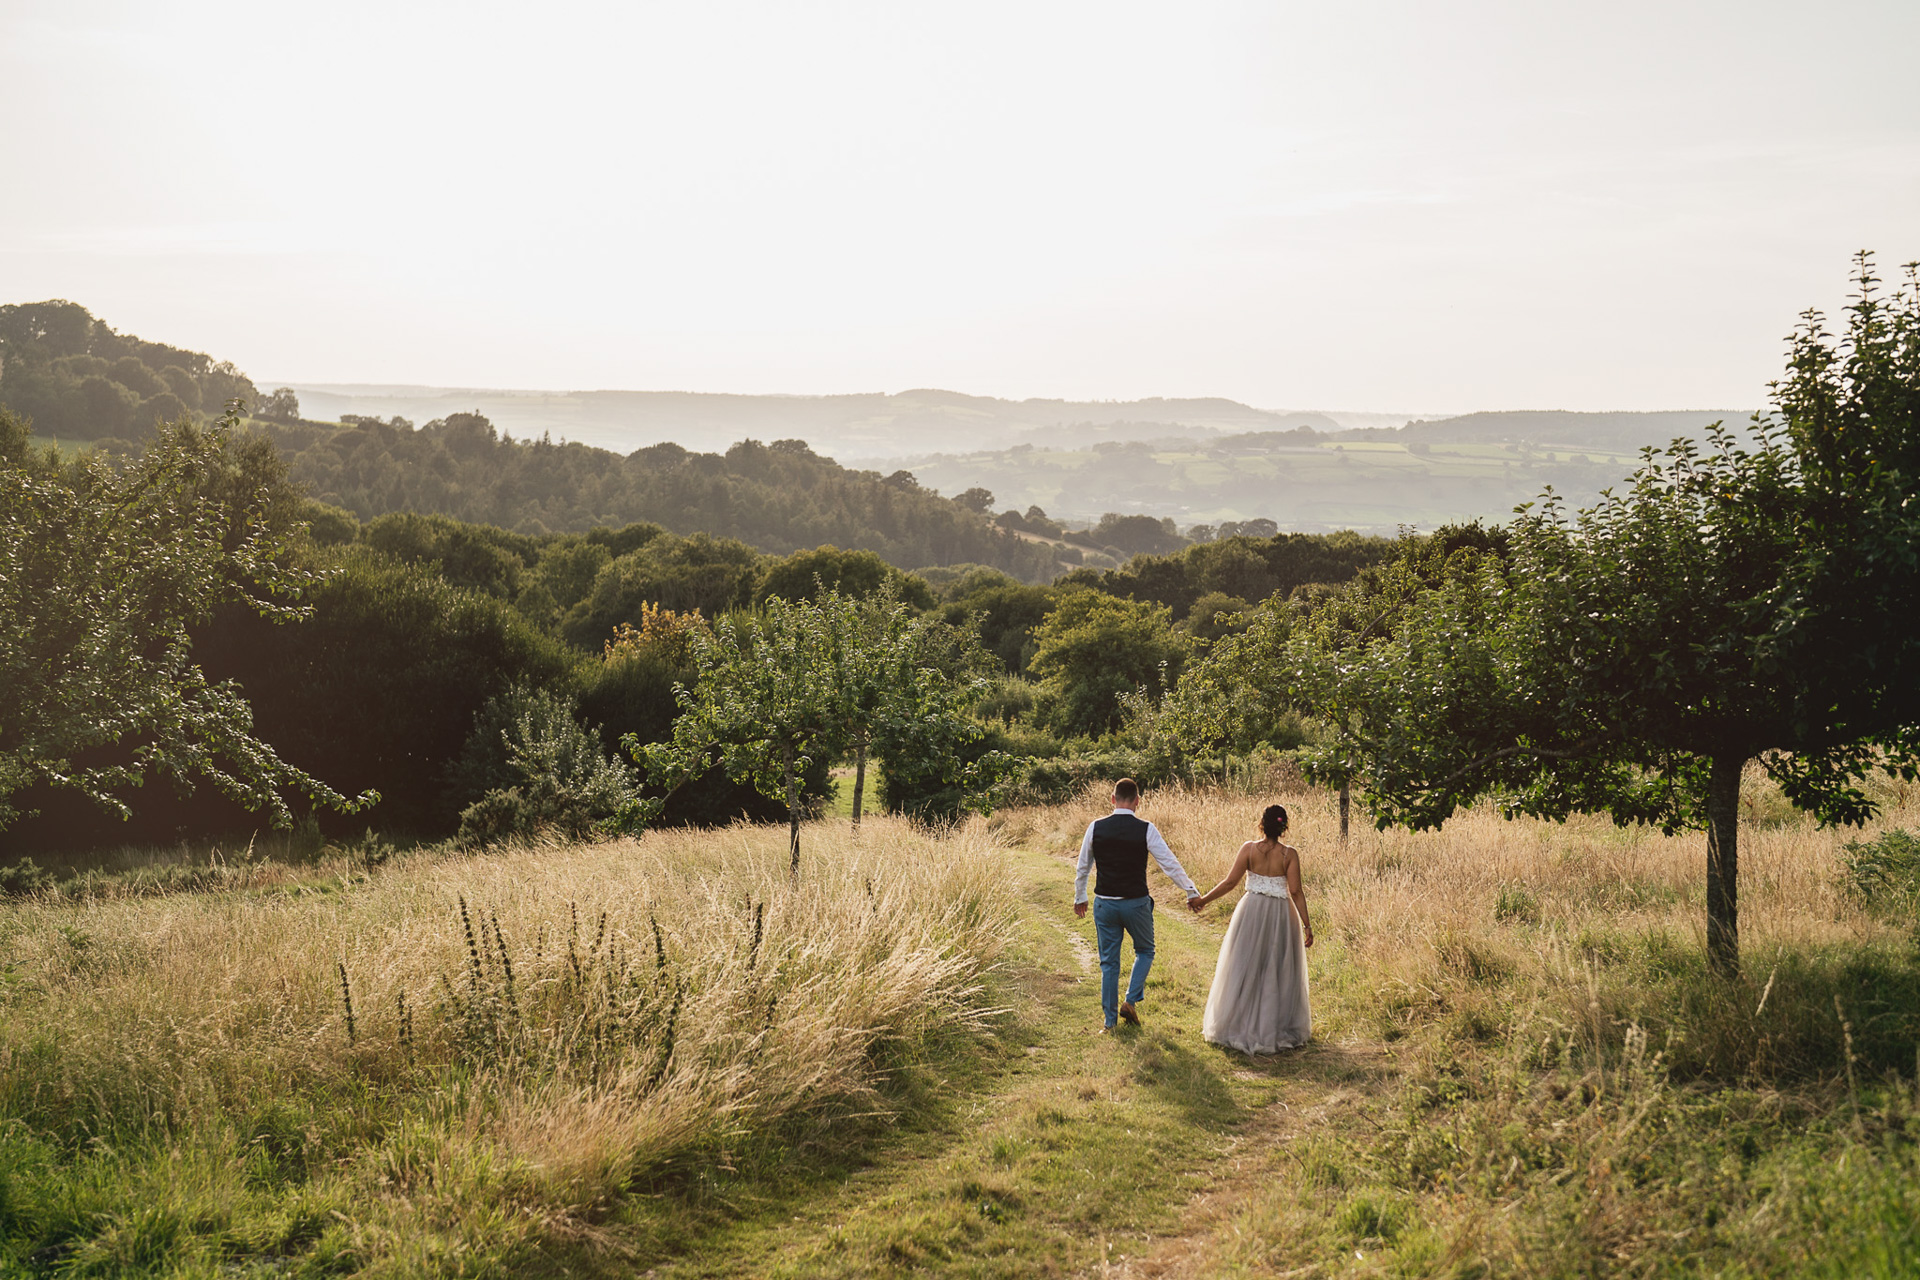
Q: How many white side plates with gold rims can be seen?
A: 0